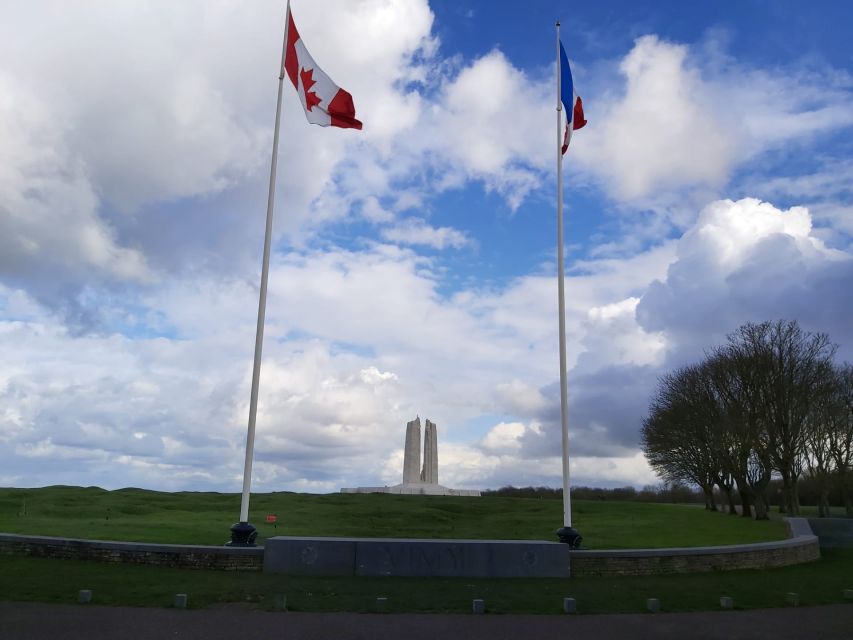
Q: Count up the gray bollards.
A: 10